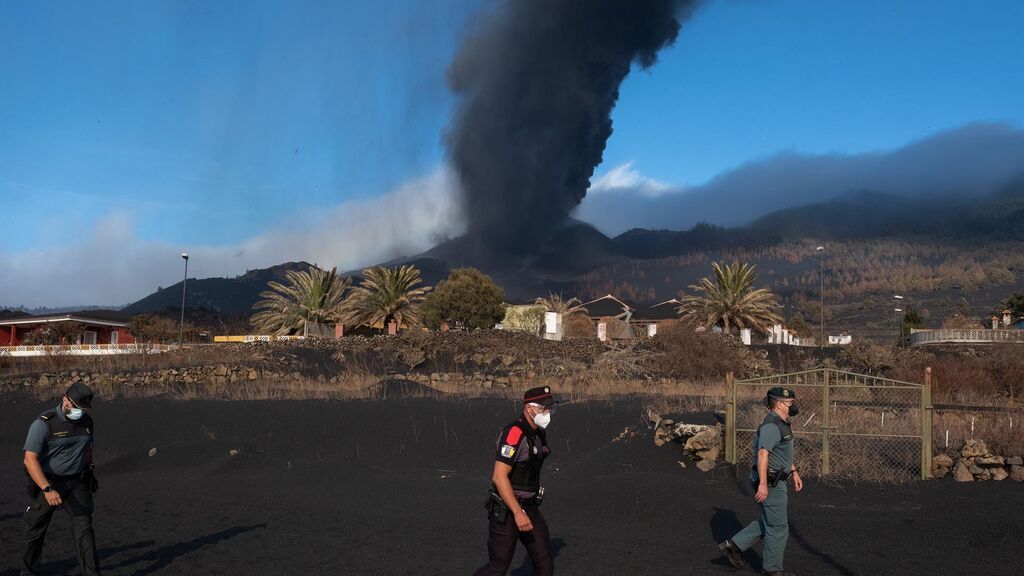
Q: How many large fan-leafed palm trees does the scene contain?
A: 3